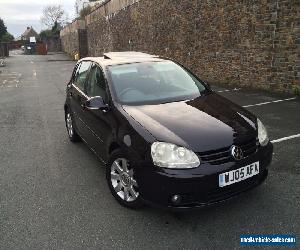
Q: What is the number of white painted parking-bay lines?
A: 3